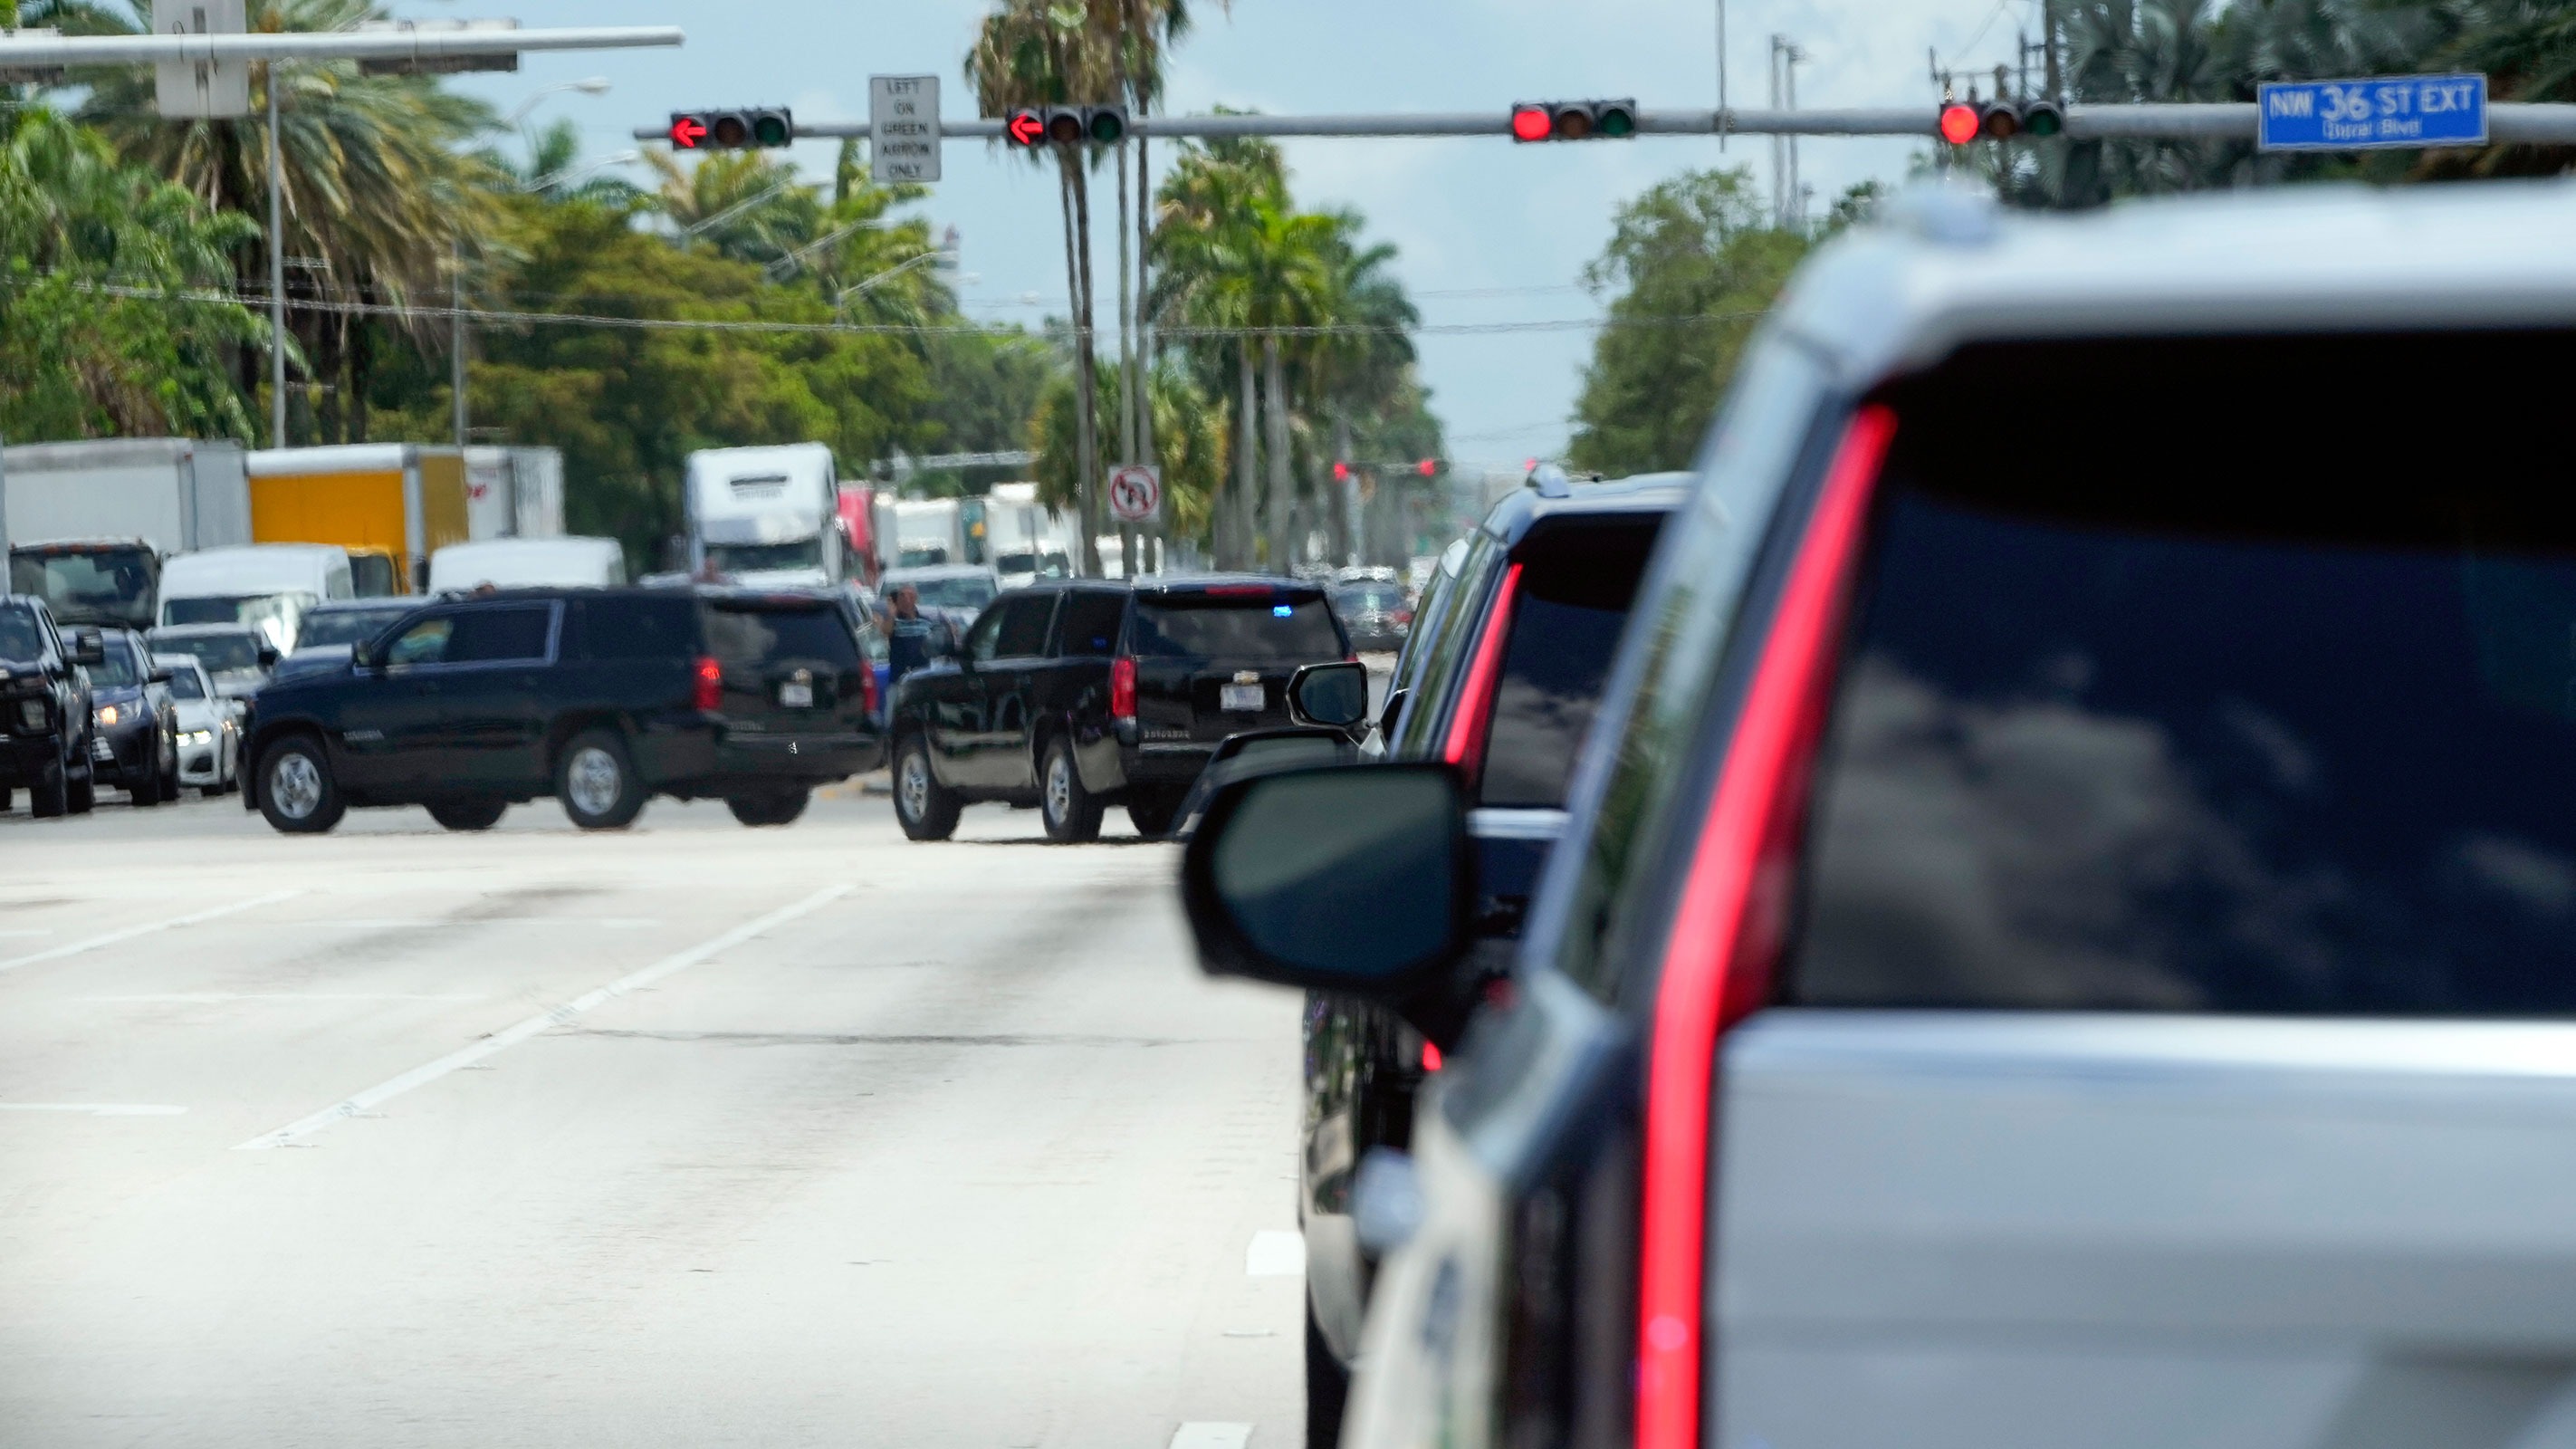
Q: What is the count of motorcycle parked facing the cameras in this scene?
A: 0